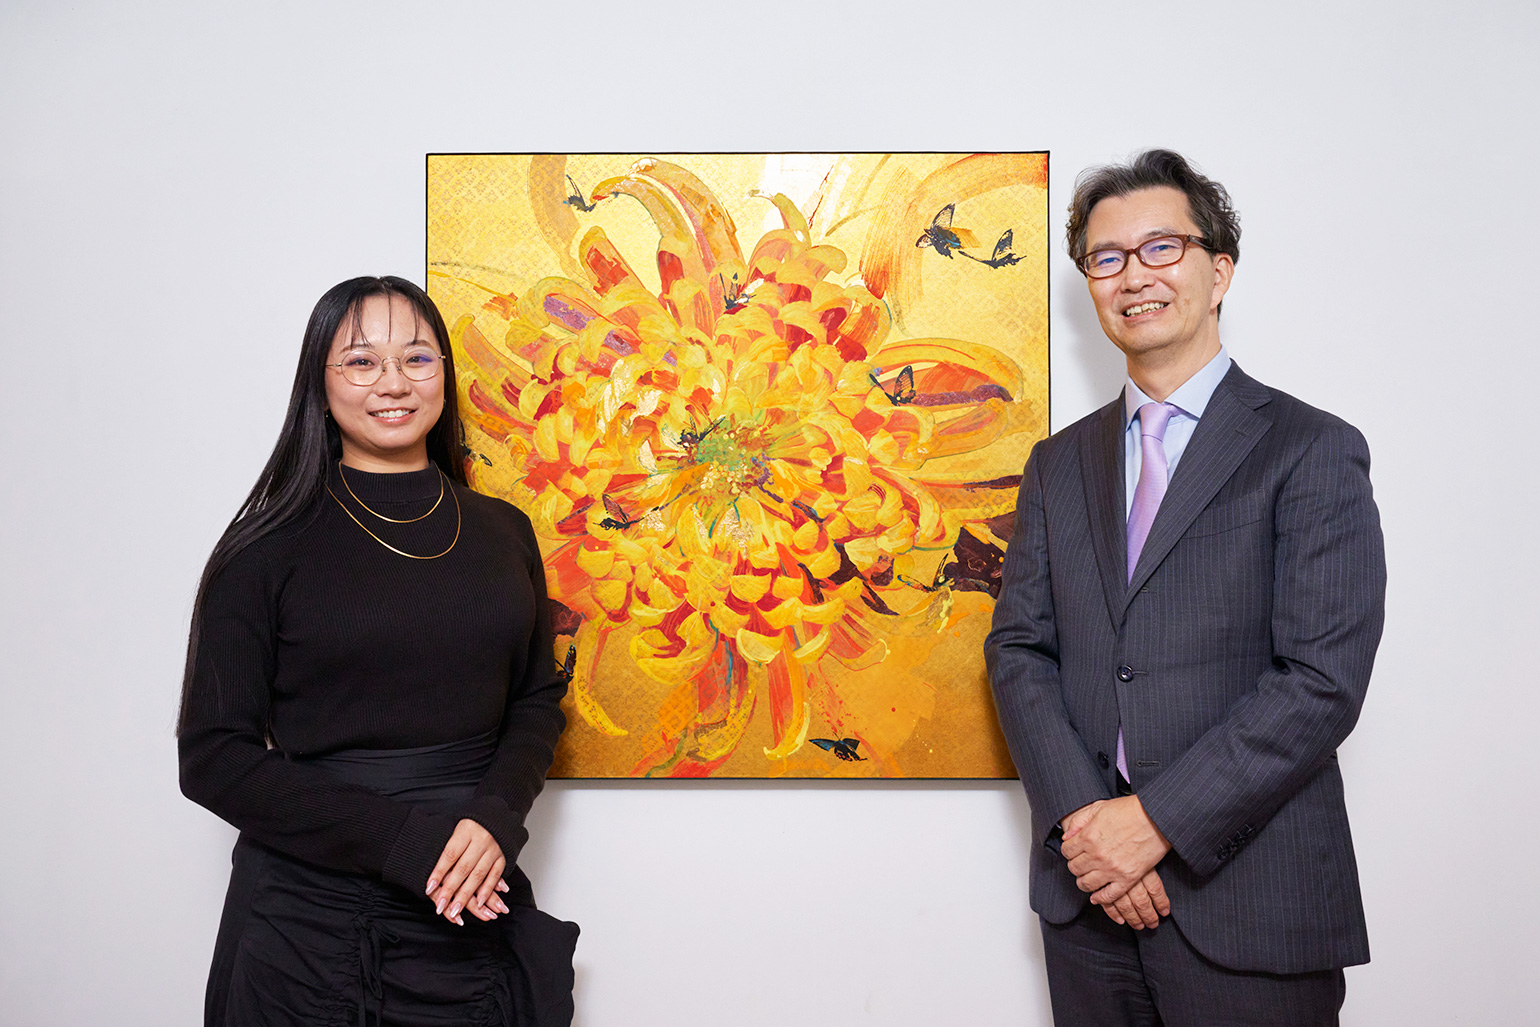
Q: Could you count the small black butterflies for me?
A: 11